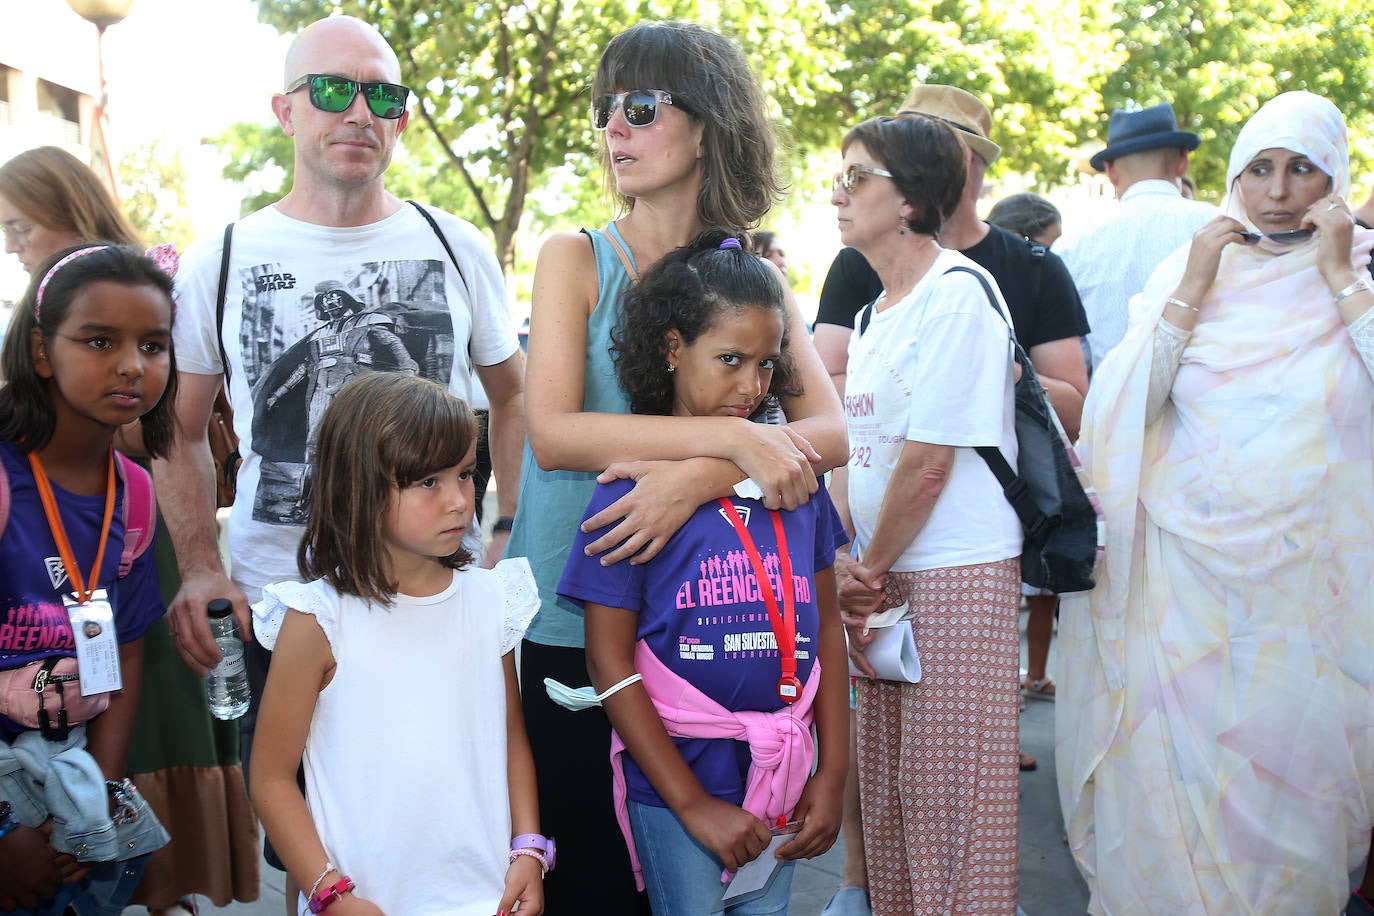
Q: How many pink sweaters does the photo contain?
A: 1